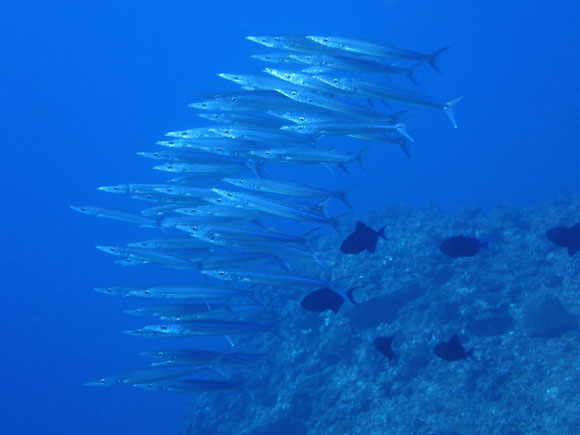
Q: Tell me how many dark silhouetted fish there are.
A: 6